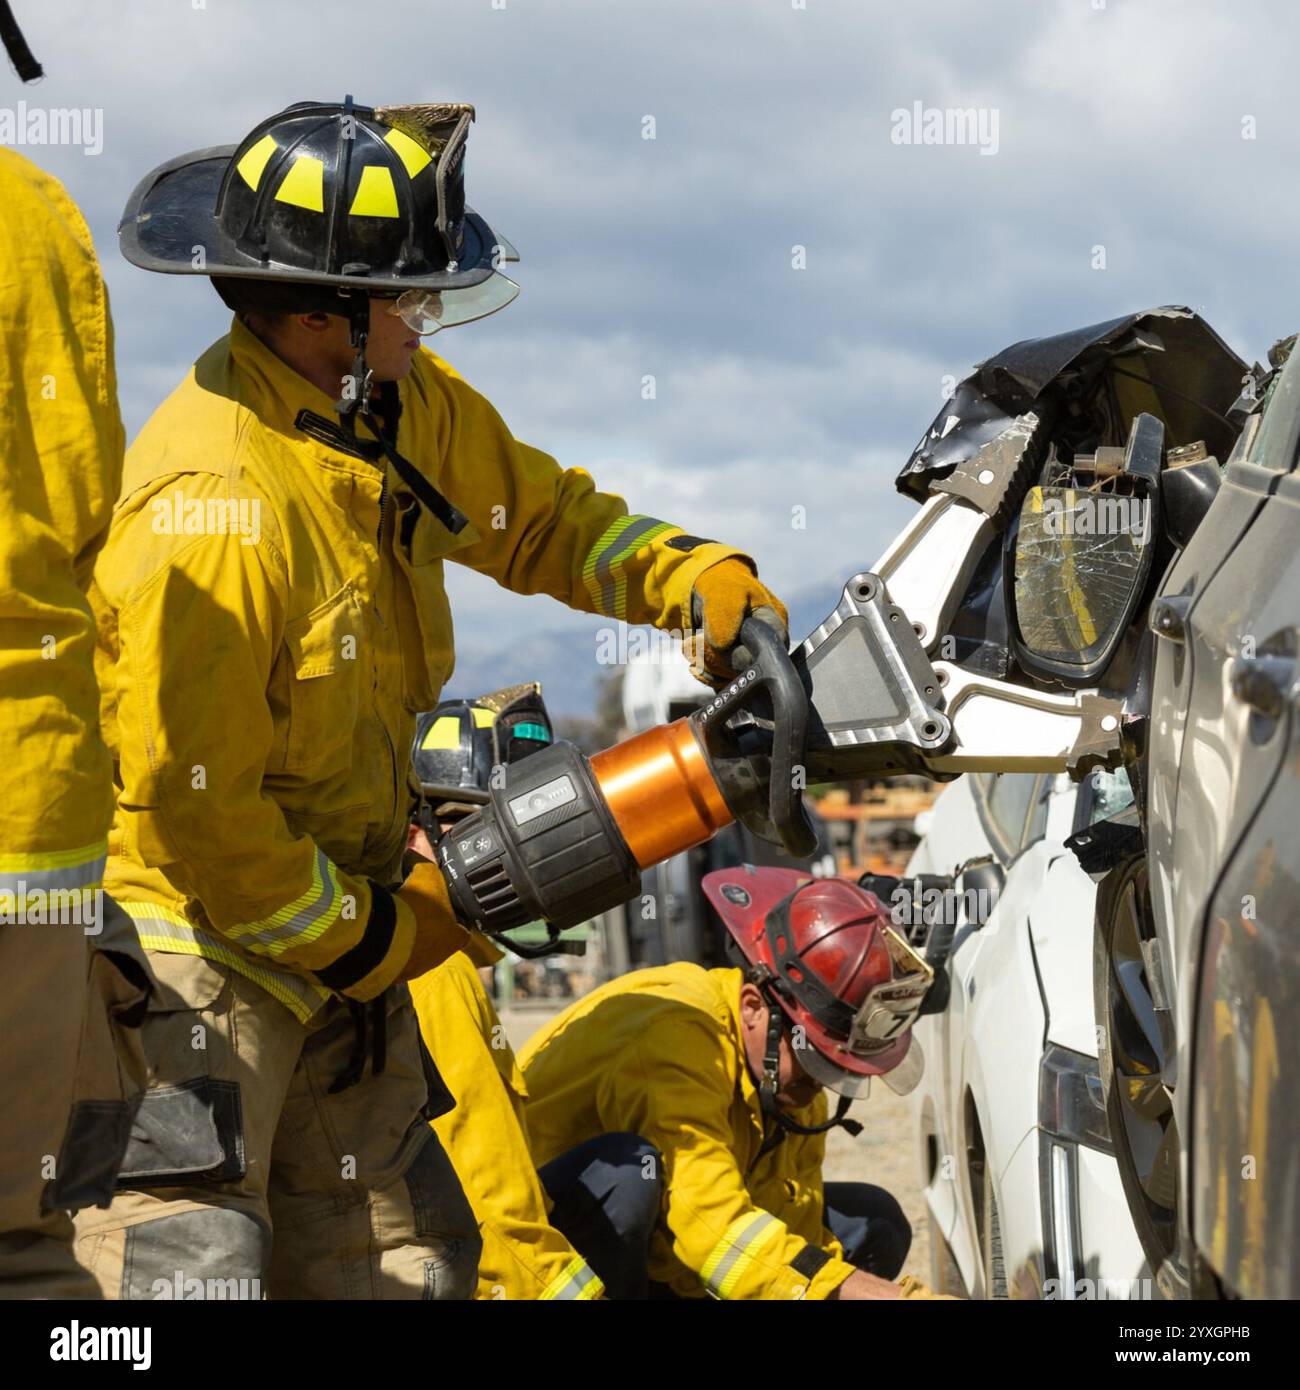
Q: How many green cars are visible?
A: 0